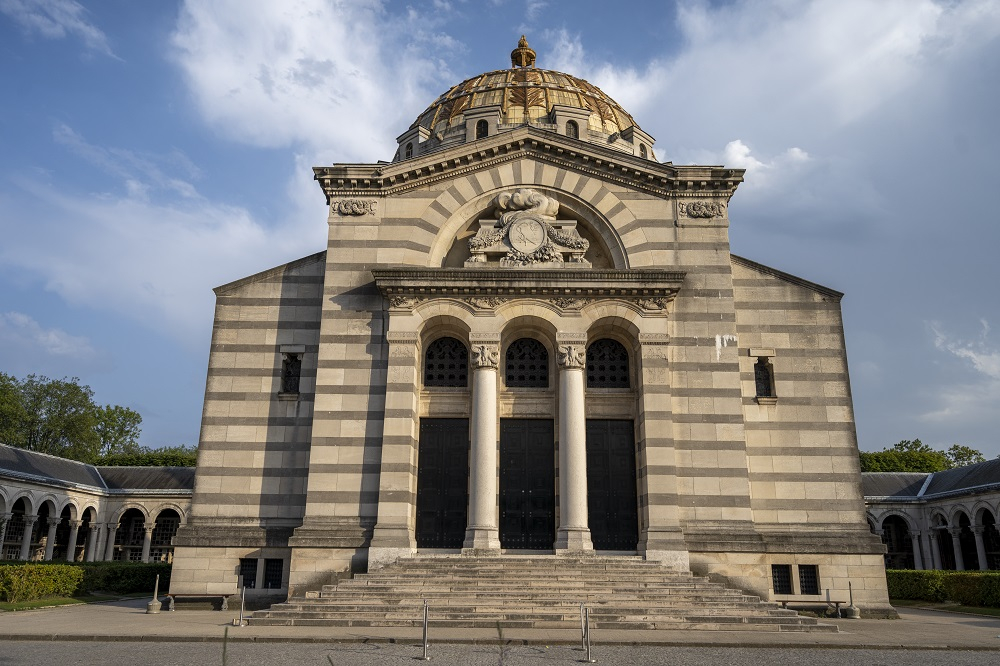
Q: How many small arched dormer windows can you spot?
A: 4